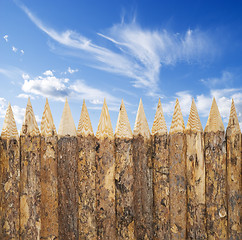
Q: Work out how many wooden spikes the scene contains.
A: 13